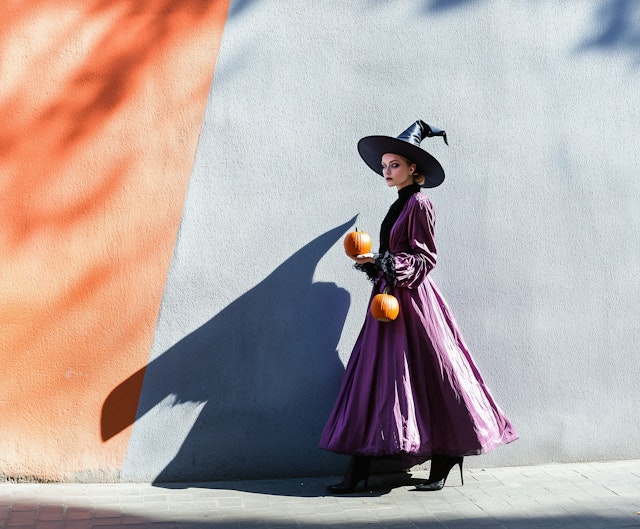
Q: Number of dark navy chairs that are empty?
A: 0